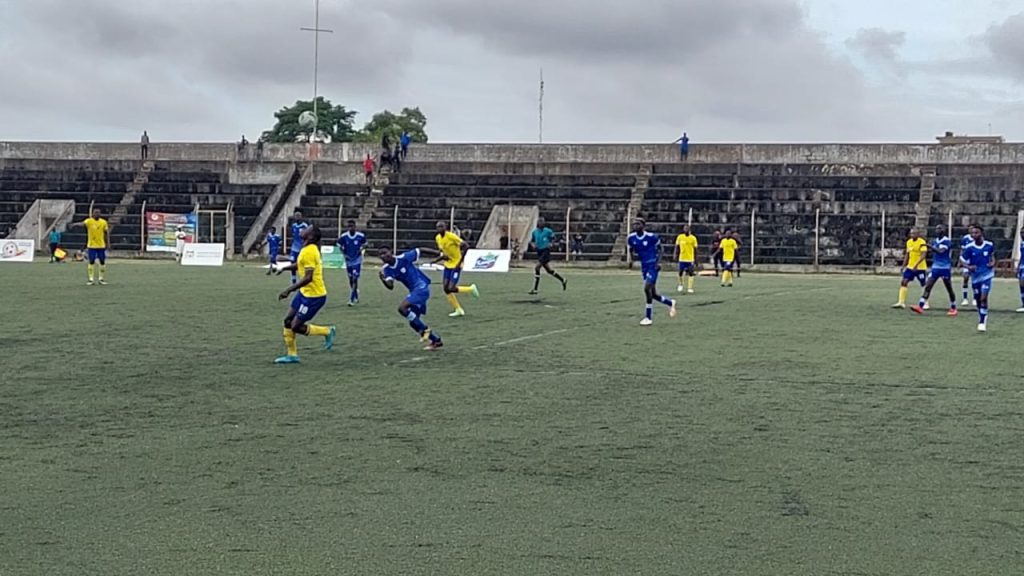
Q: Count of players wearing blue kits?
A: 9